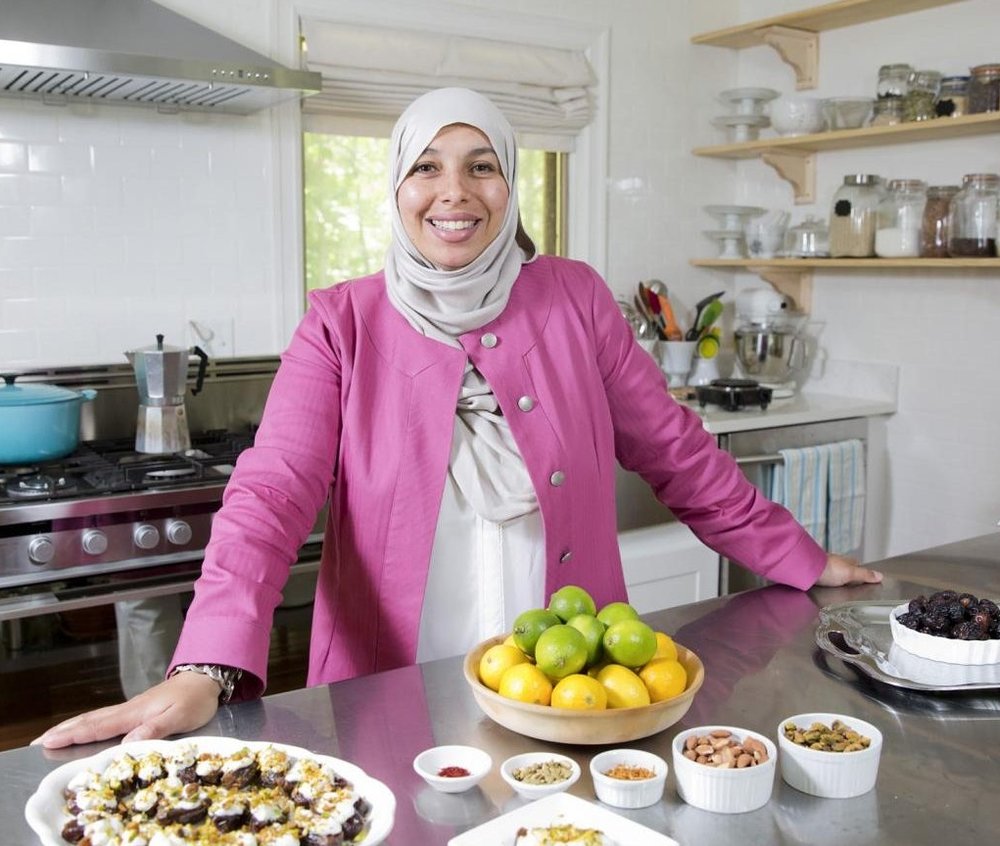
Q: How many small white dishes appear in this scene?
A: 5